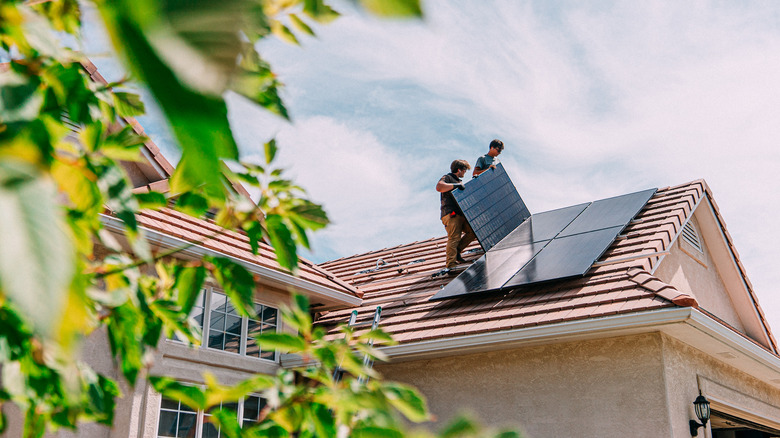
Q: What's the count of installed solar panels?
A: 4